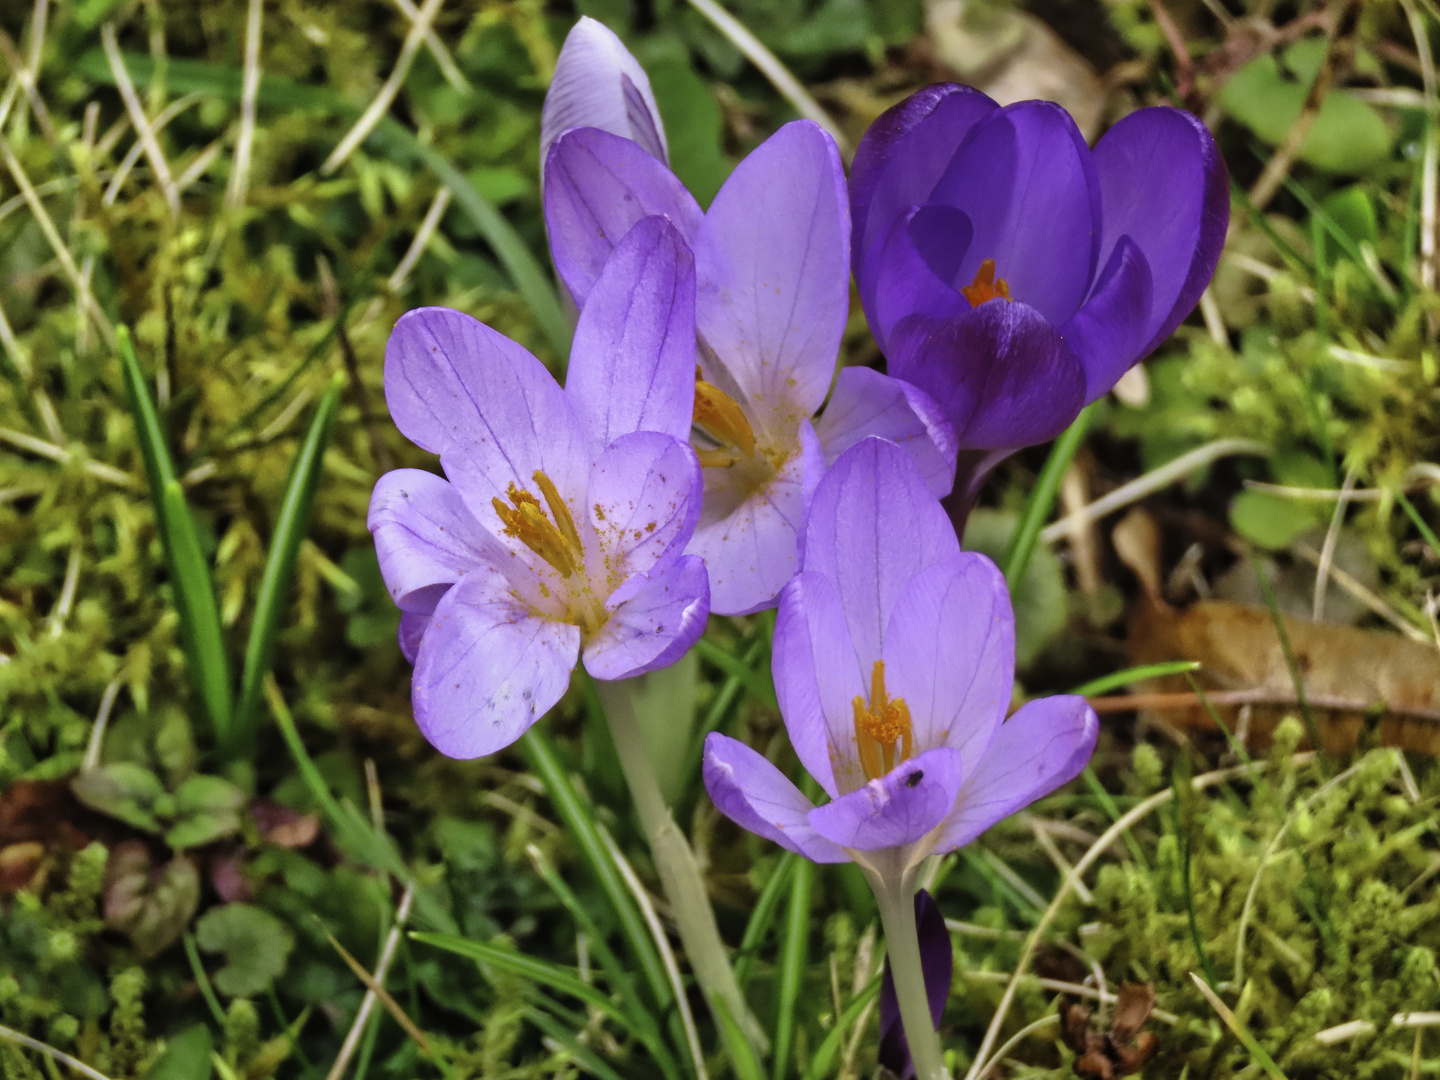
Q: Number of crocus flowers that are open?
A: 4